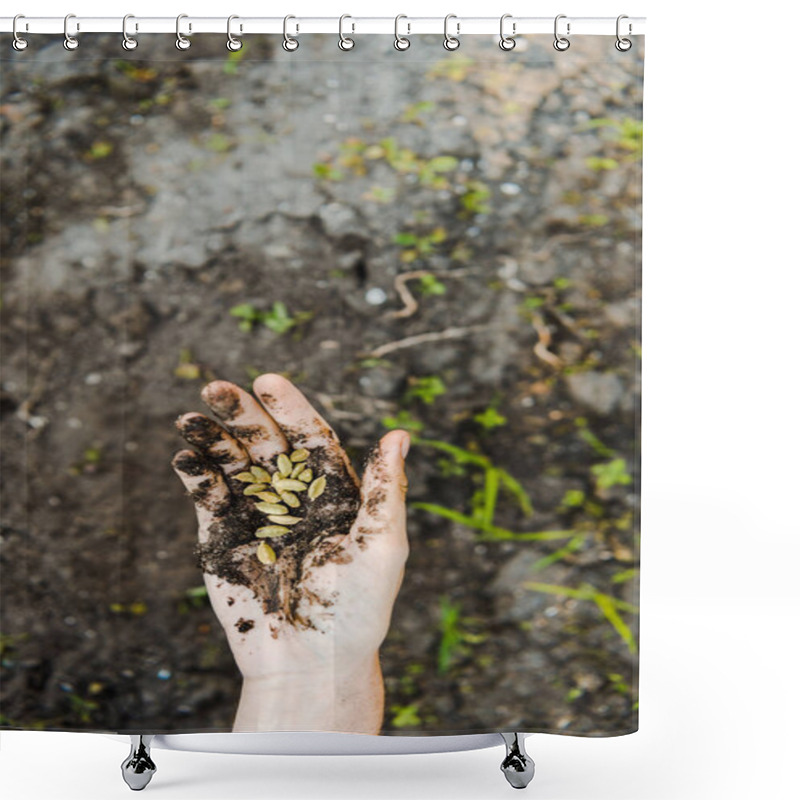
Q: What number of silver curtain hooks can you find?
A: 12